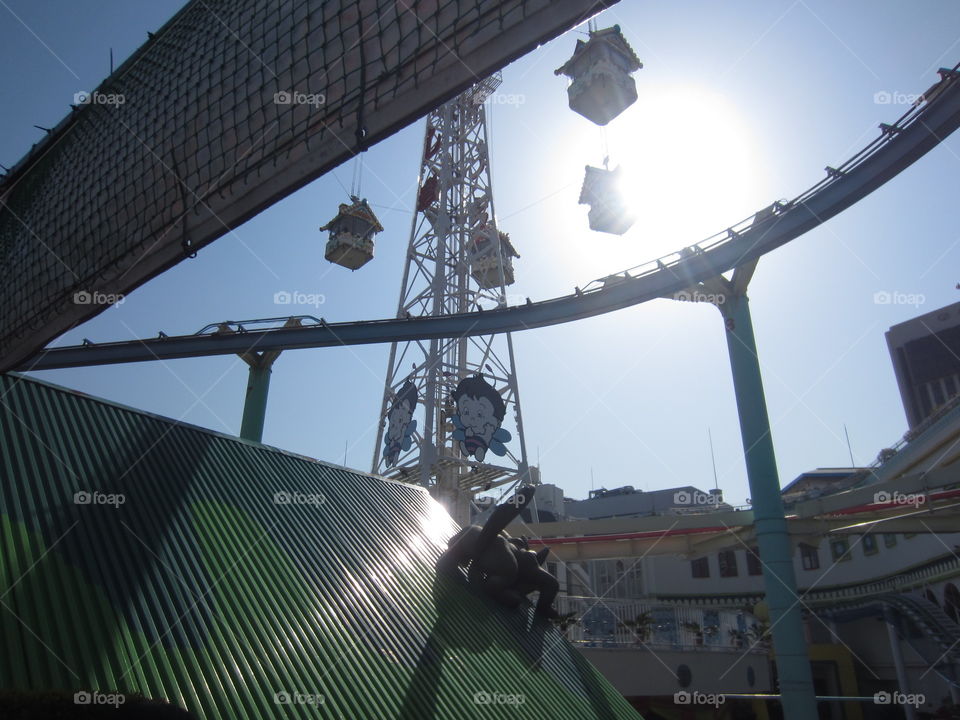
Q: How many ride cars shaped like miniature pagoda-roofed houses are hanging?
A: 4